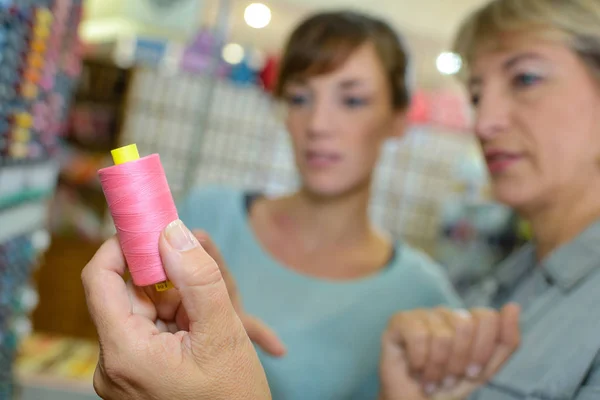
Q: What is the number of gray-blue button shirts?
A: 1